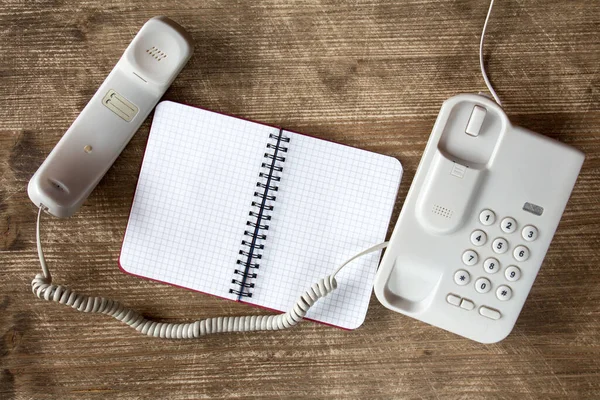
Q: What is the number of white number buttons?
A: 10